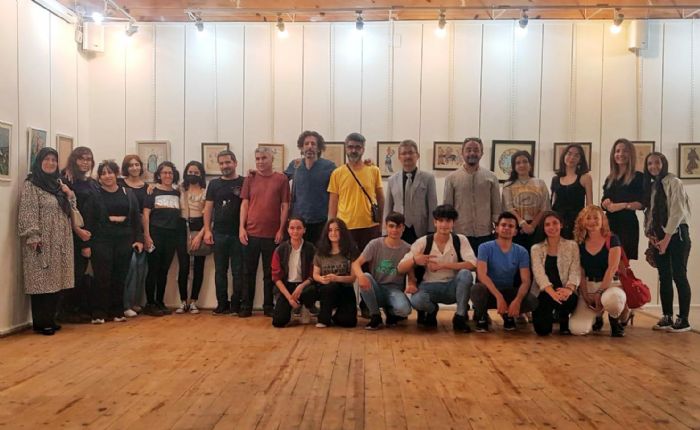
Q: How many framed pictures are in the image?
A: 13